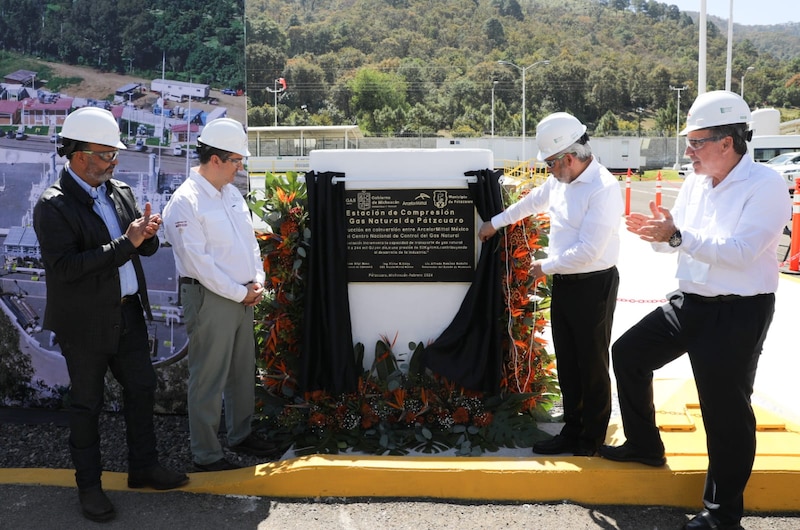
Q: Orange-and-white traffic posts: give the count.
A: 3